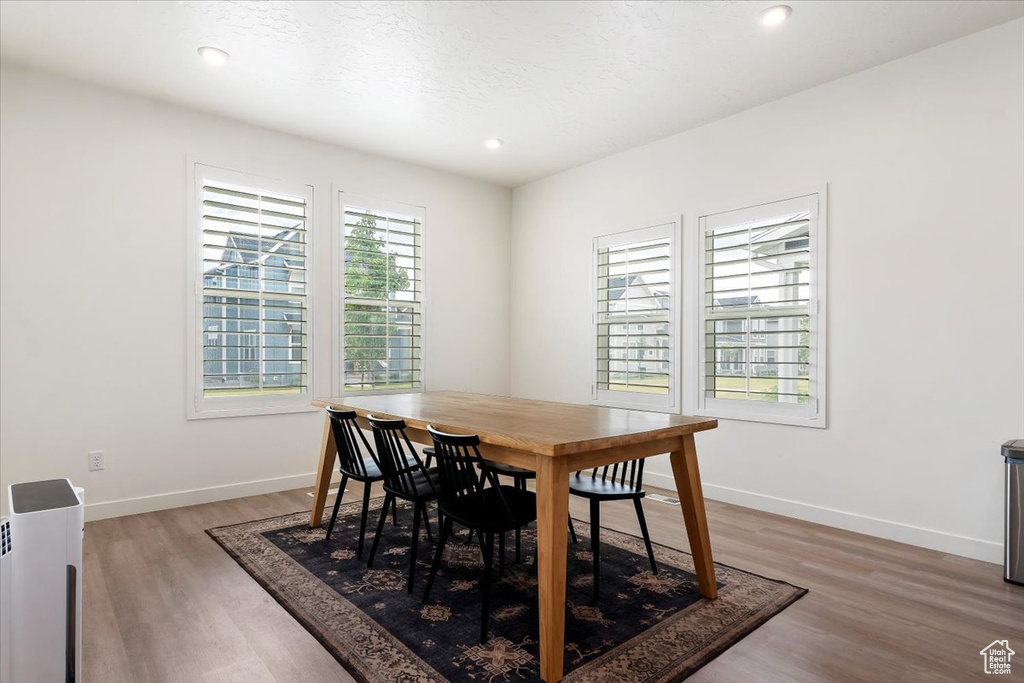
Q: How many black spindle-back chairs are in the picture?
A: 6